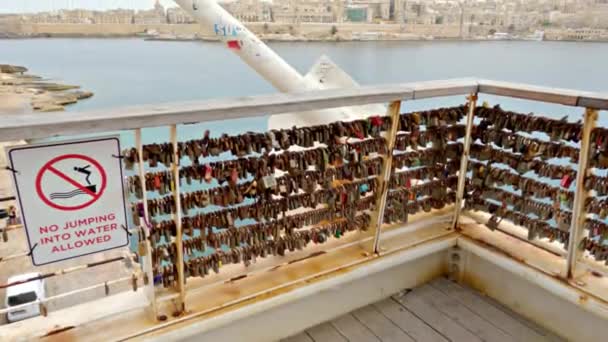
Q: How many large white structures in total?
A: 1